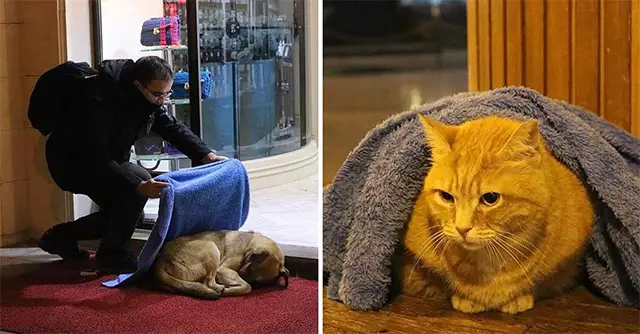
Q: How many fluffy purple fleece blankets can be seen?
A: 1